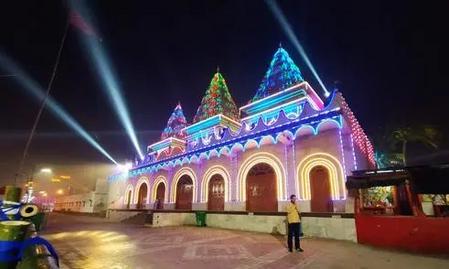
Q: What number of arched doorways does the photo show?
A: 7